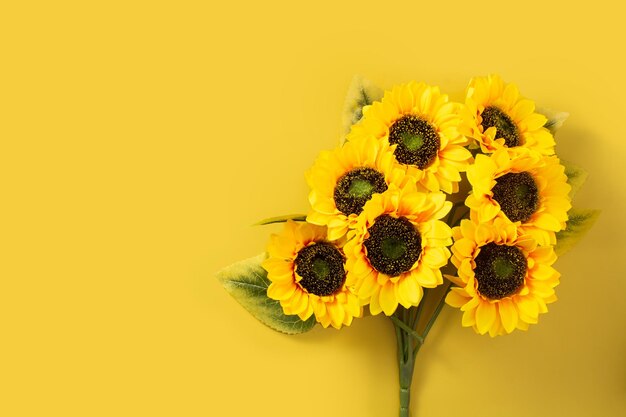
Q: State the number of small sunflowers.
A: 7